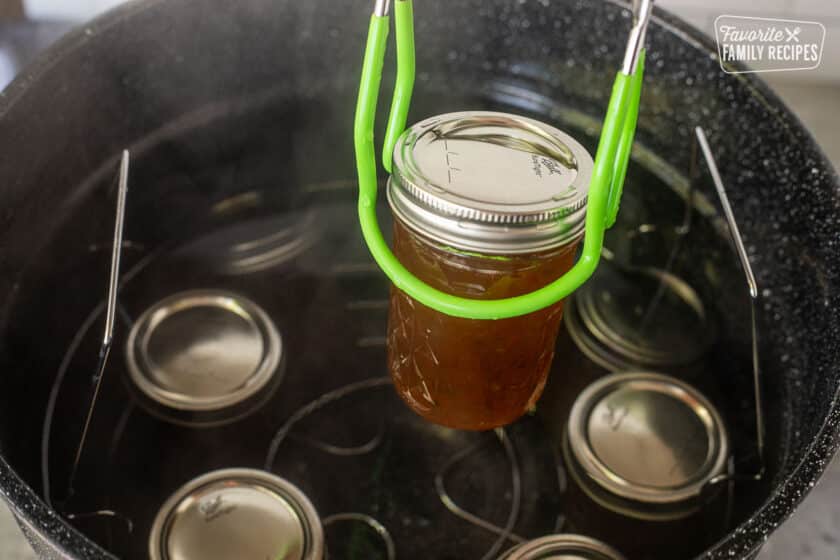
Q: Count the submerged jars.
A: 6